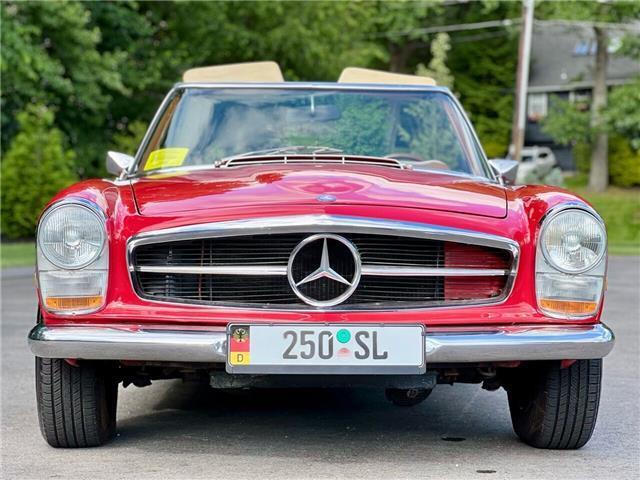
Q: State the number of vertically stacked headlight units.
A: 2